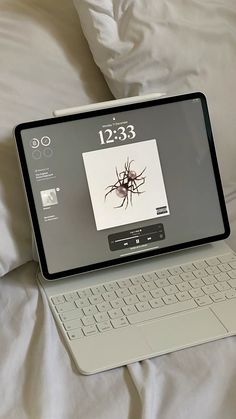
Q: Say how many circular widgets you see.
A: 4